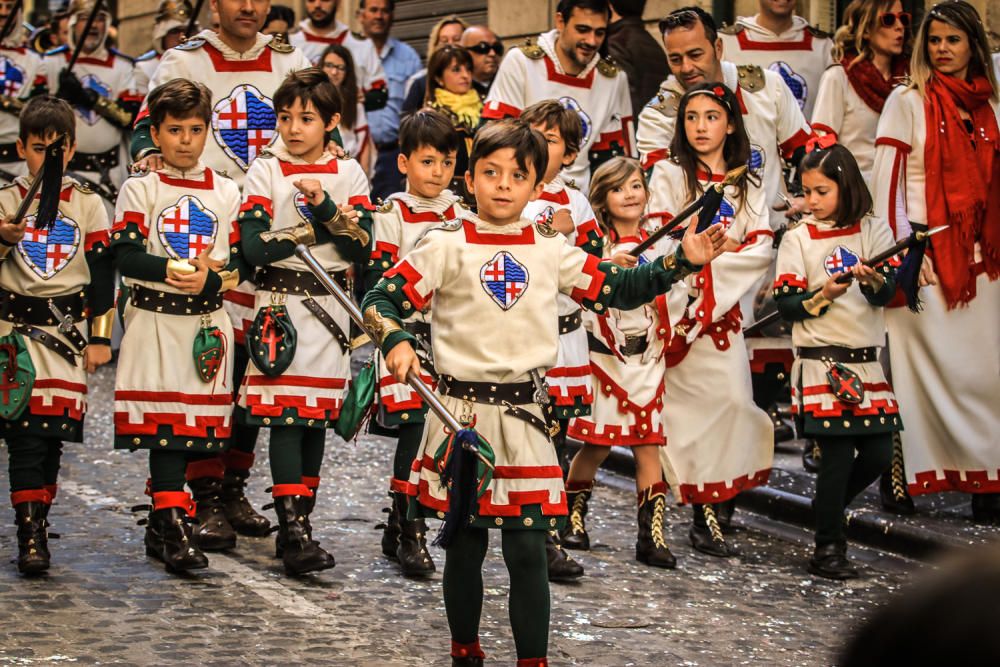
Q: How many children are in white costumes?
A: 9